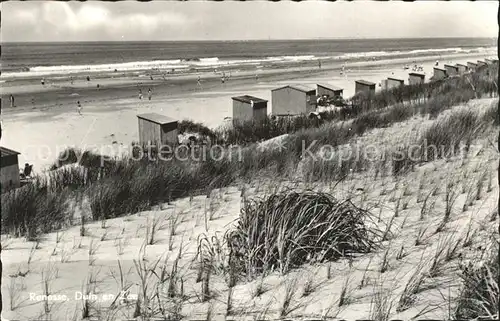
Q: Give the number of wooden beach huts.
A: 14